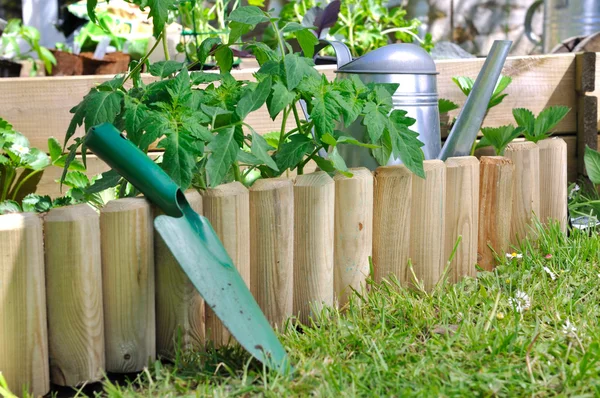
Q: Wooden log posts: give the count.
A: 14